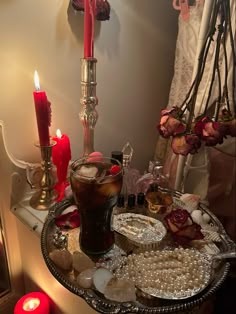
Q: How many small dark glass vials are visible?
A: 3